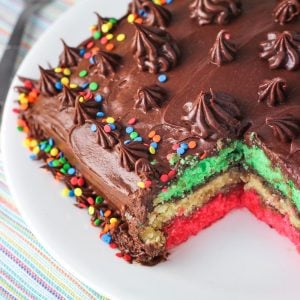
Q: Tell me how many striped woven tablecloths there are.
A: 1